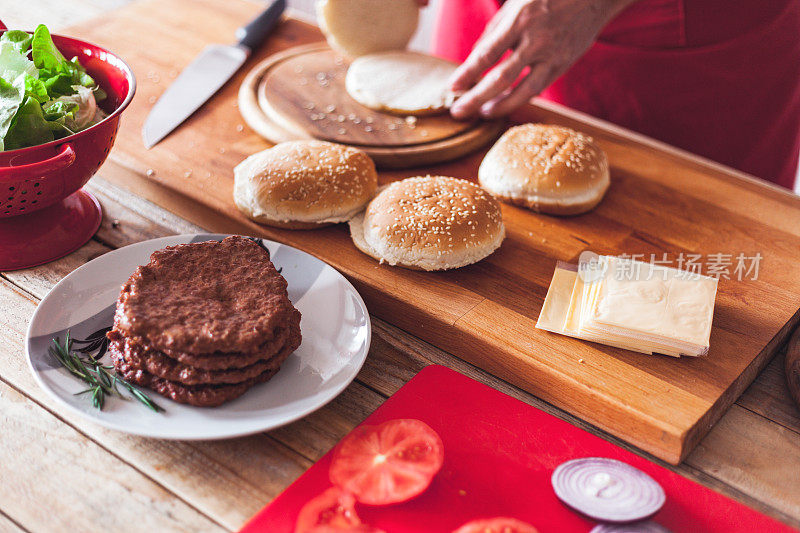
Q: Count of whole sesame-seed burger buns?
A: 3